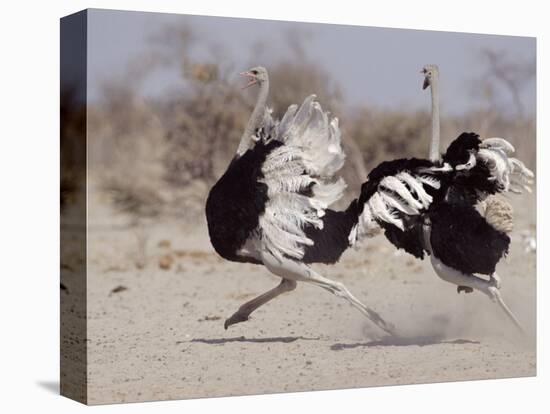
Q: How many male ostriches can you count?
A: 2